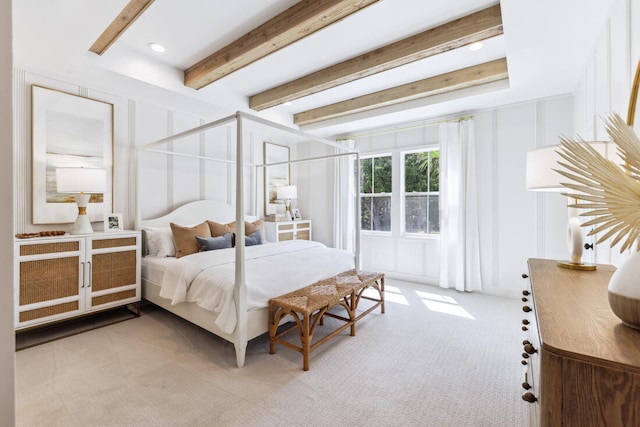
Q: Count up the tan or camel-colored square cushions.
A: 3